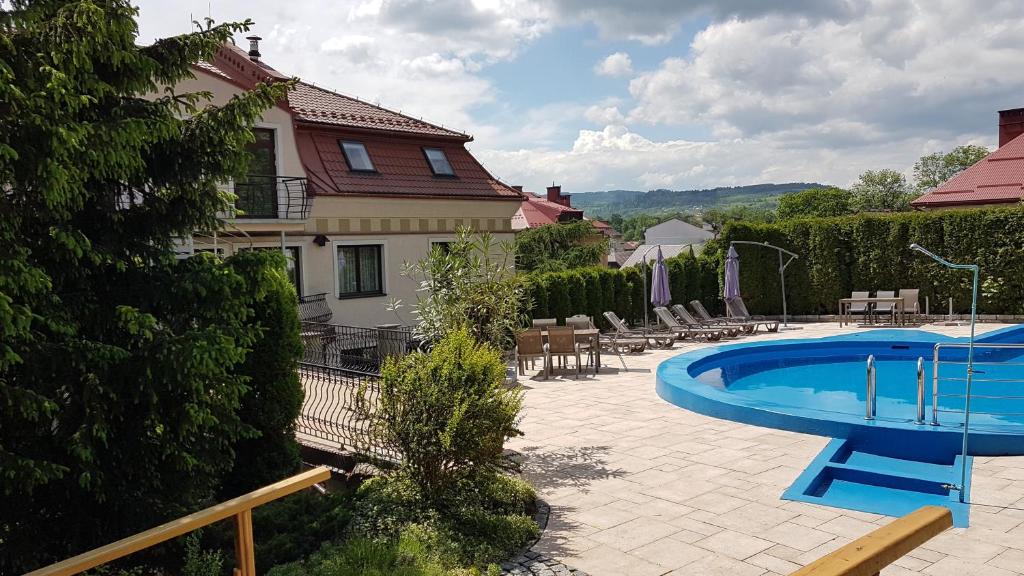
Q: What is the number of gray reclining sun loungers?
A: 6